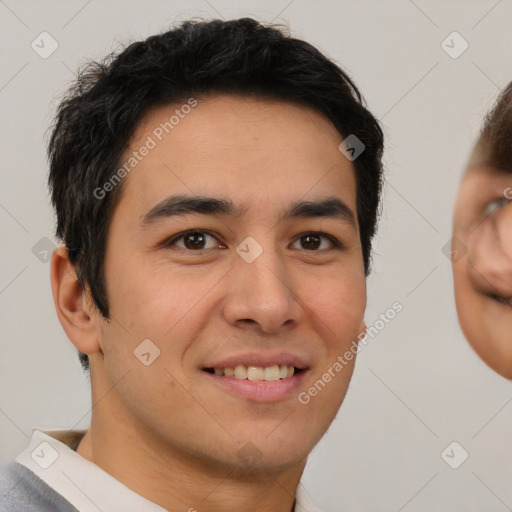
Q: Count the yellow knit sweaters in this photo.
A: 0